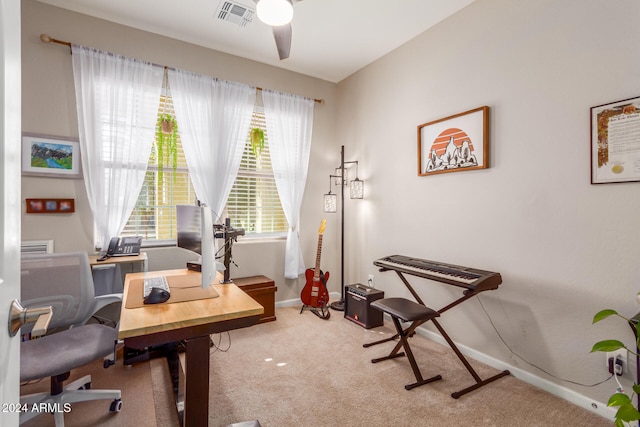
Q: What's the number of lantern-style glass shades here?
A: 3